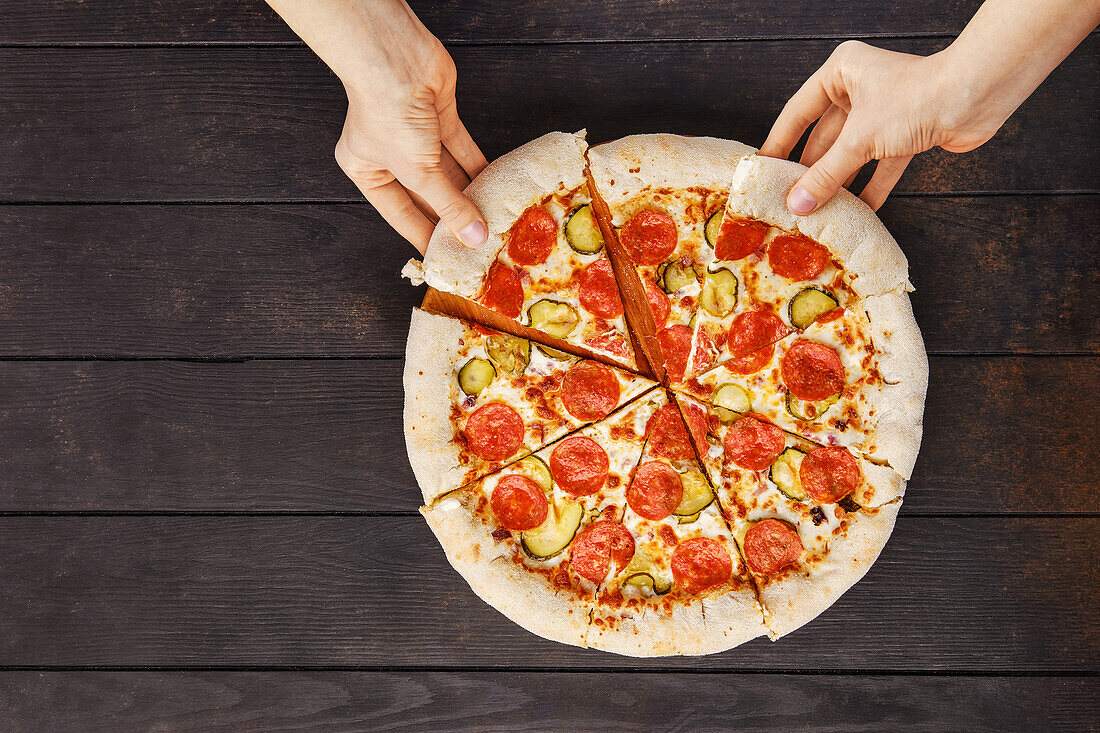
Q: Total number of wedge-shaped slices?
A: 8